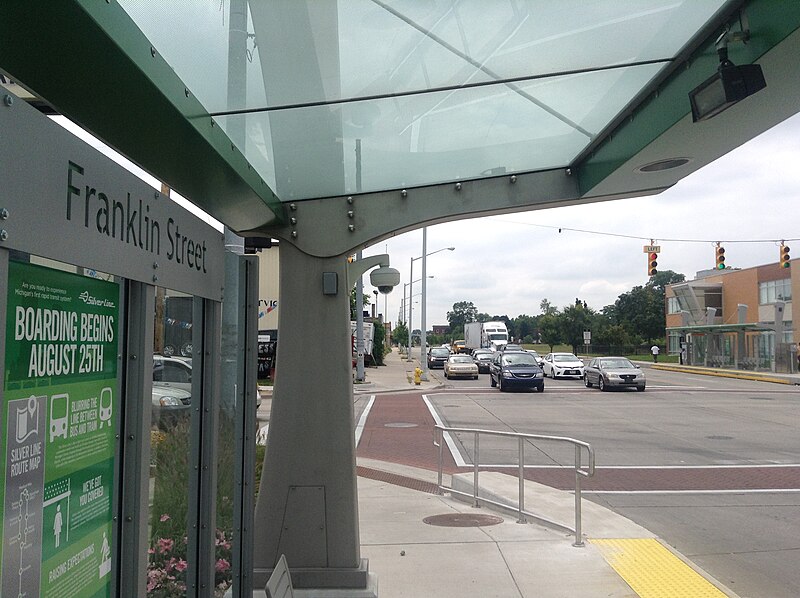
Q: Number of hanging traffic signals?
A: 3